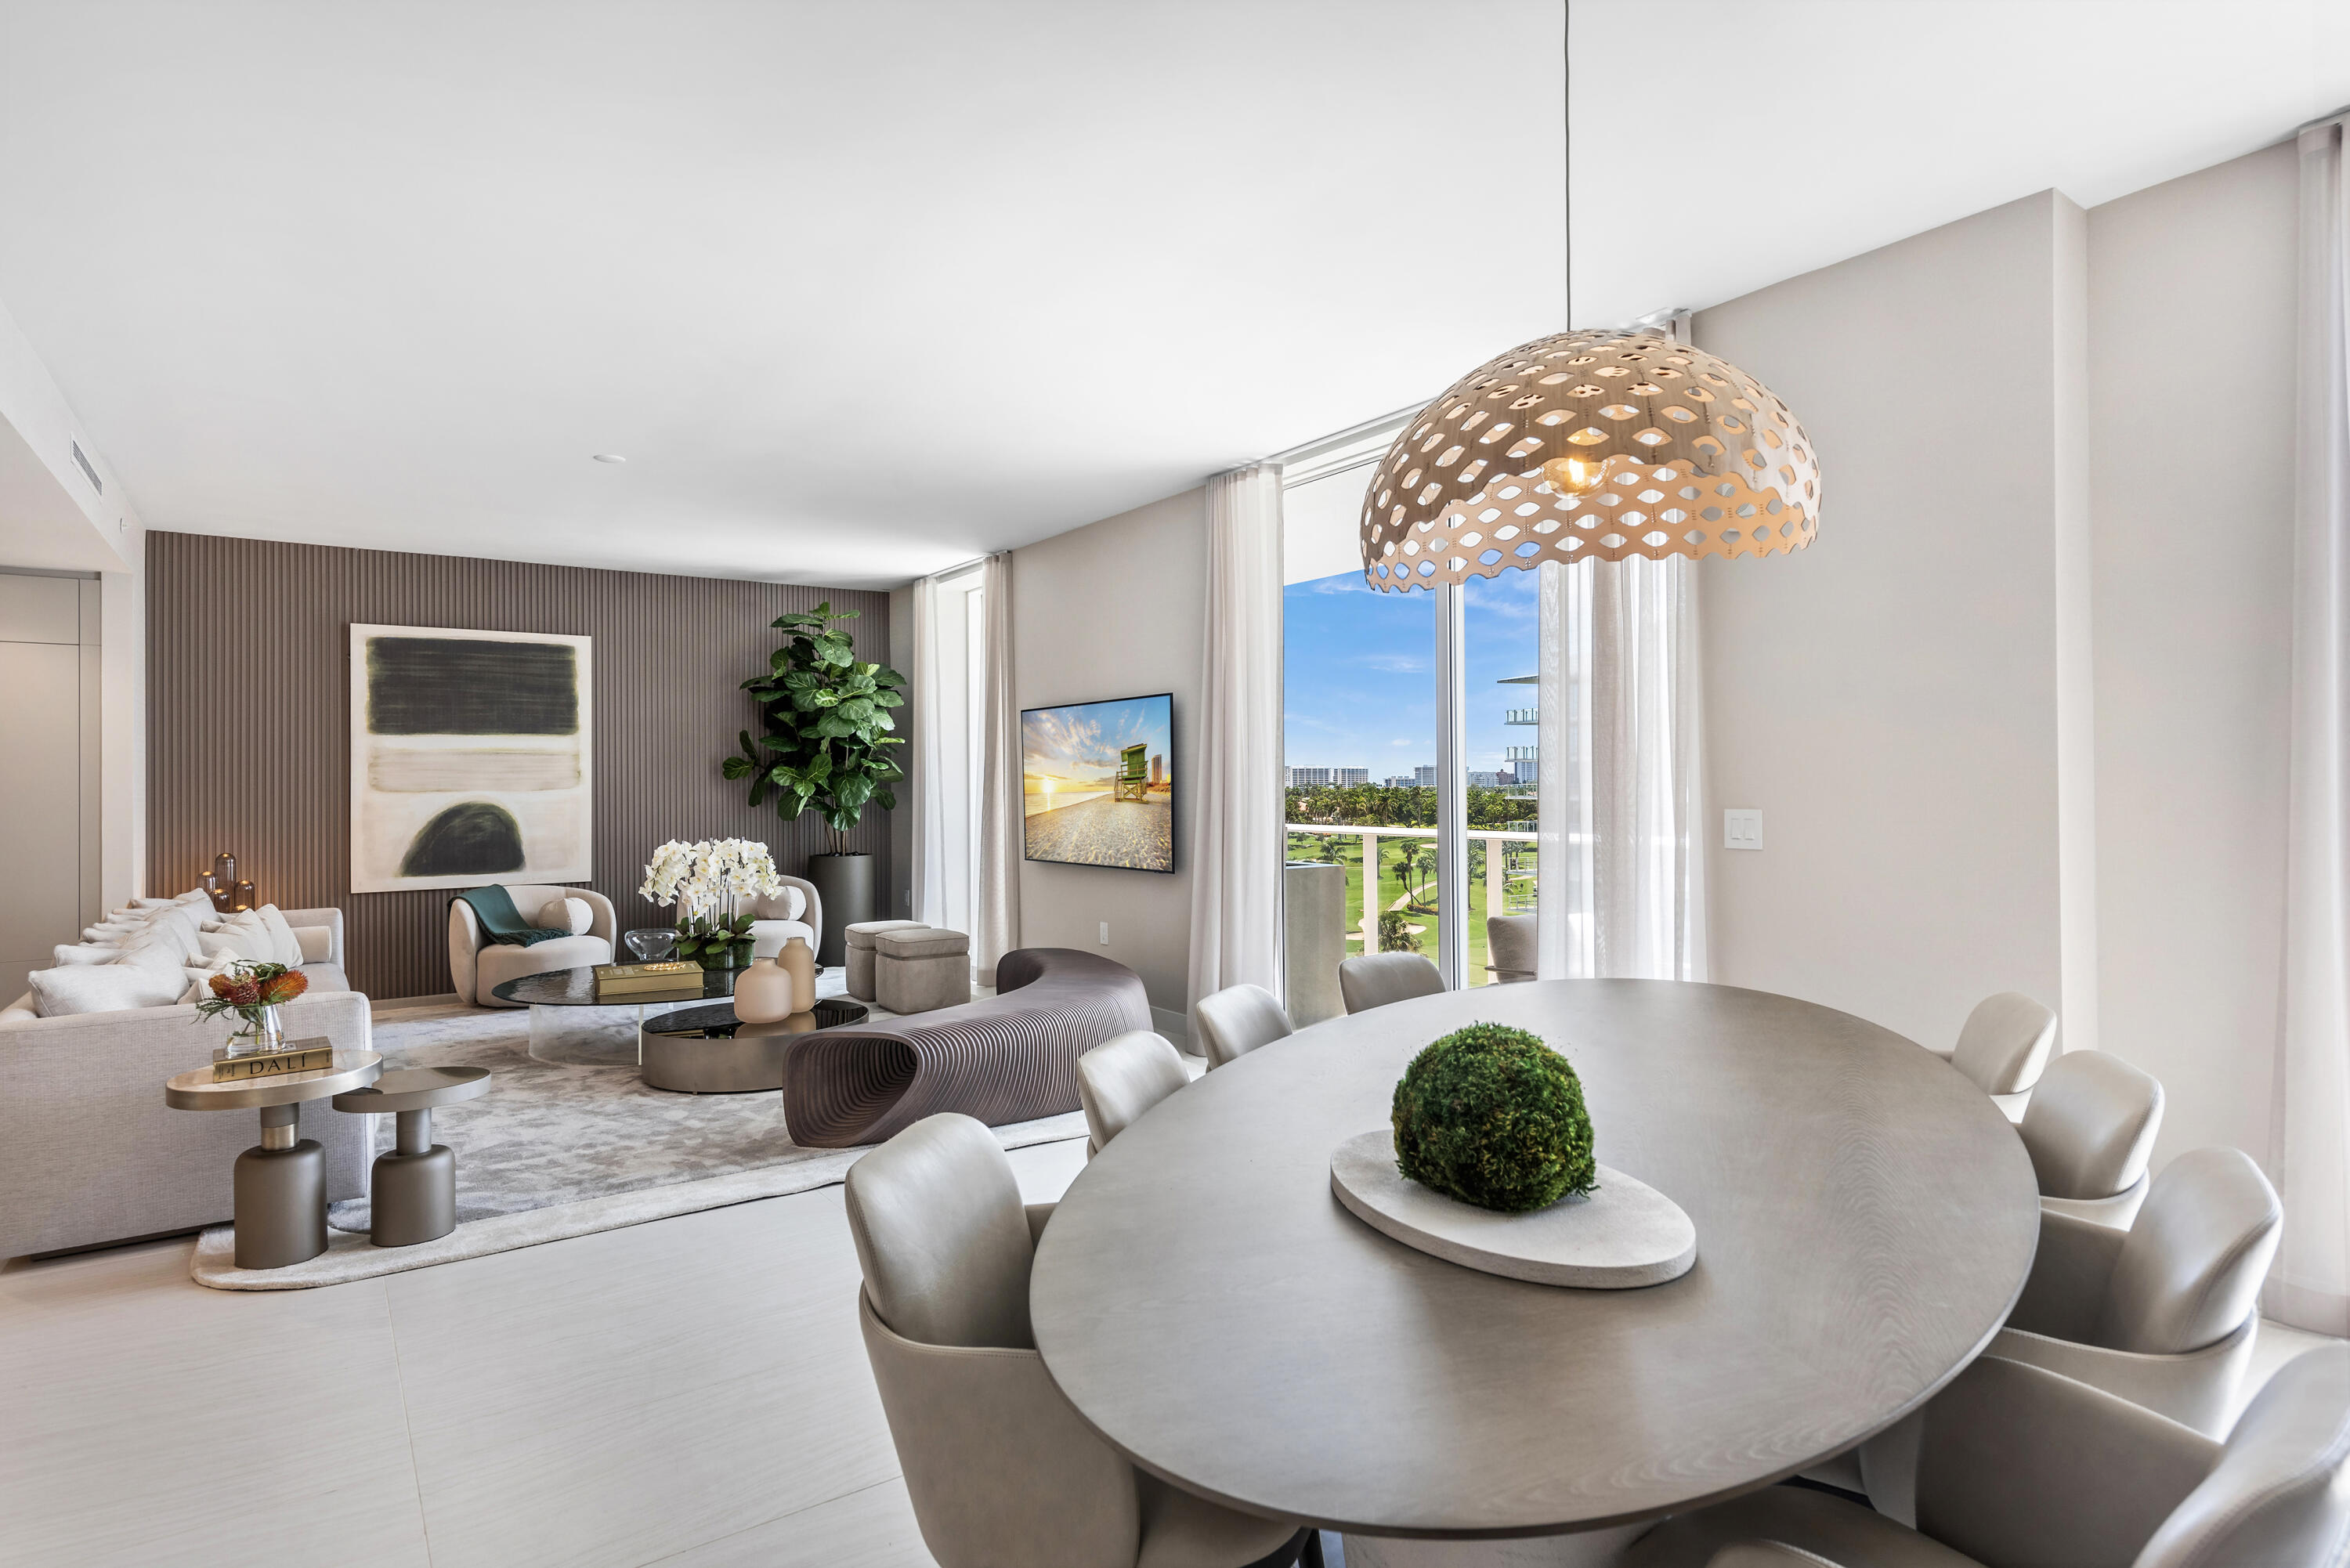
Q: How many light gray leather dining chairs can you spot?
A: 8